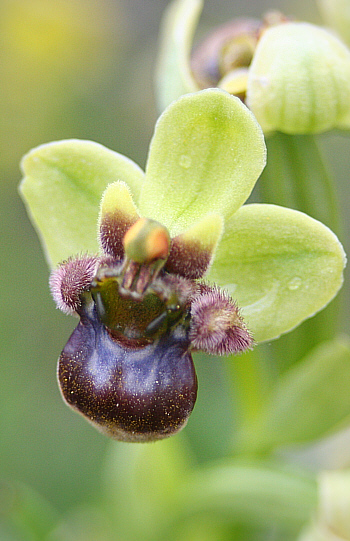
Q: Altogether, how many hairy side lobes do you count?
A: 2